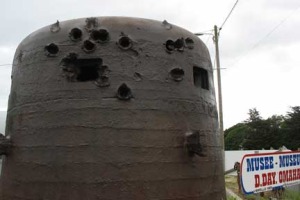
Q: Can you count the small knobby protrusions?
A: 2